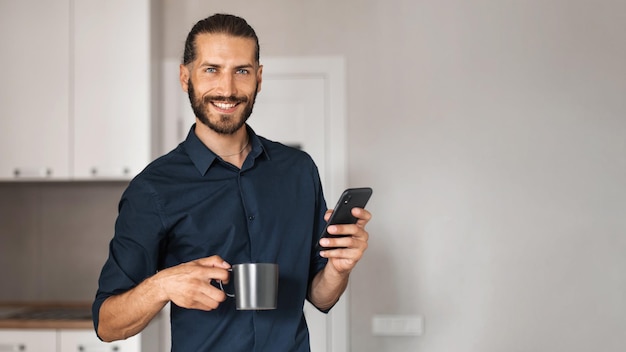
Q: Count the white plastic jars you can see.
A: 0